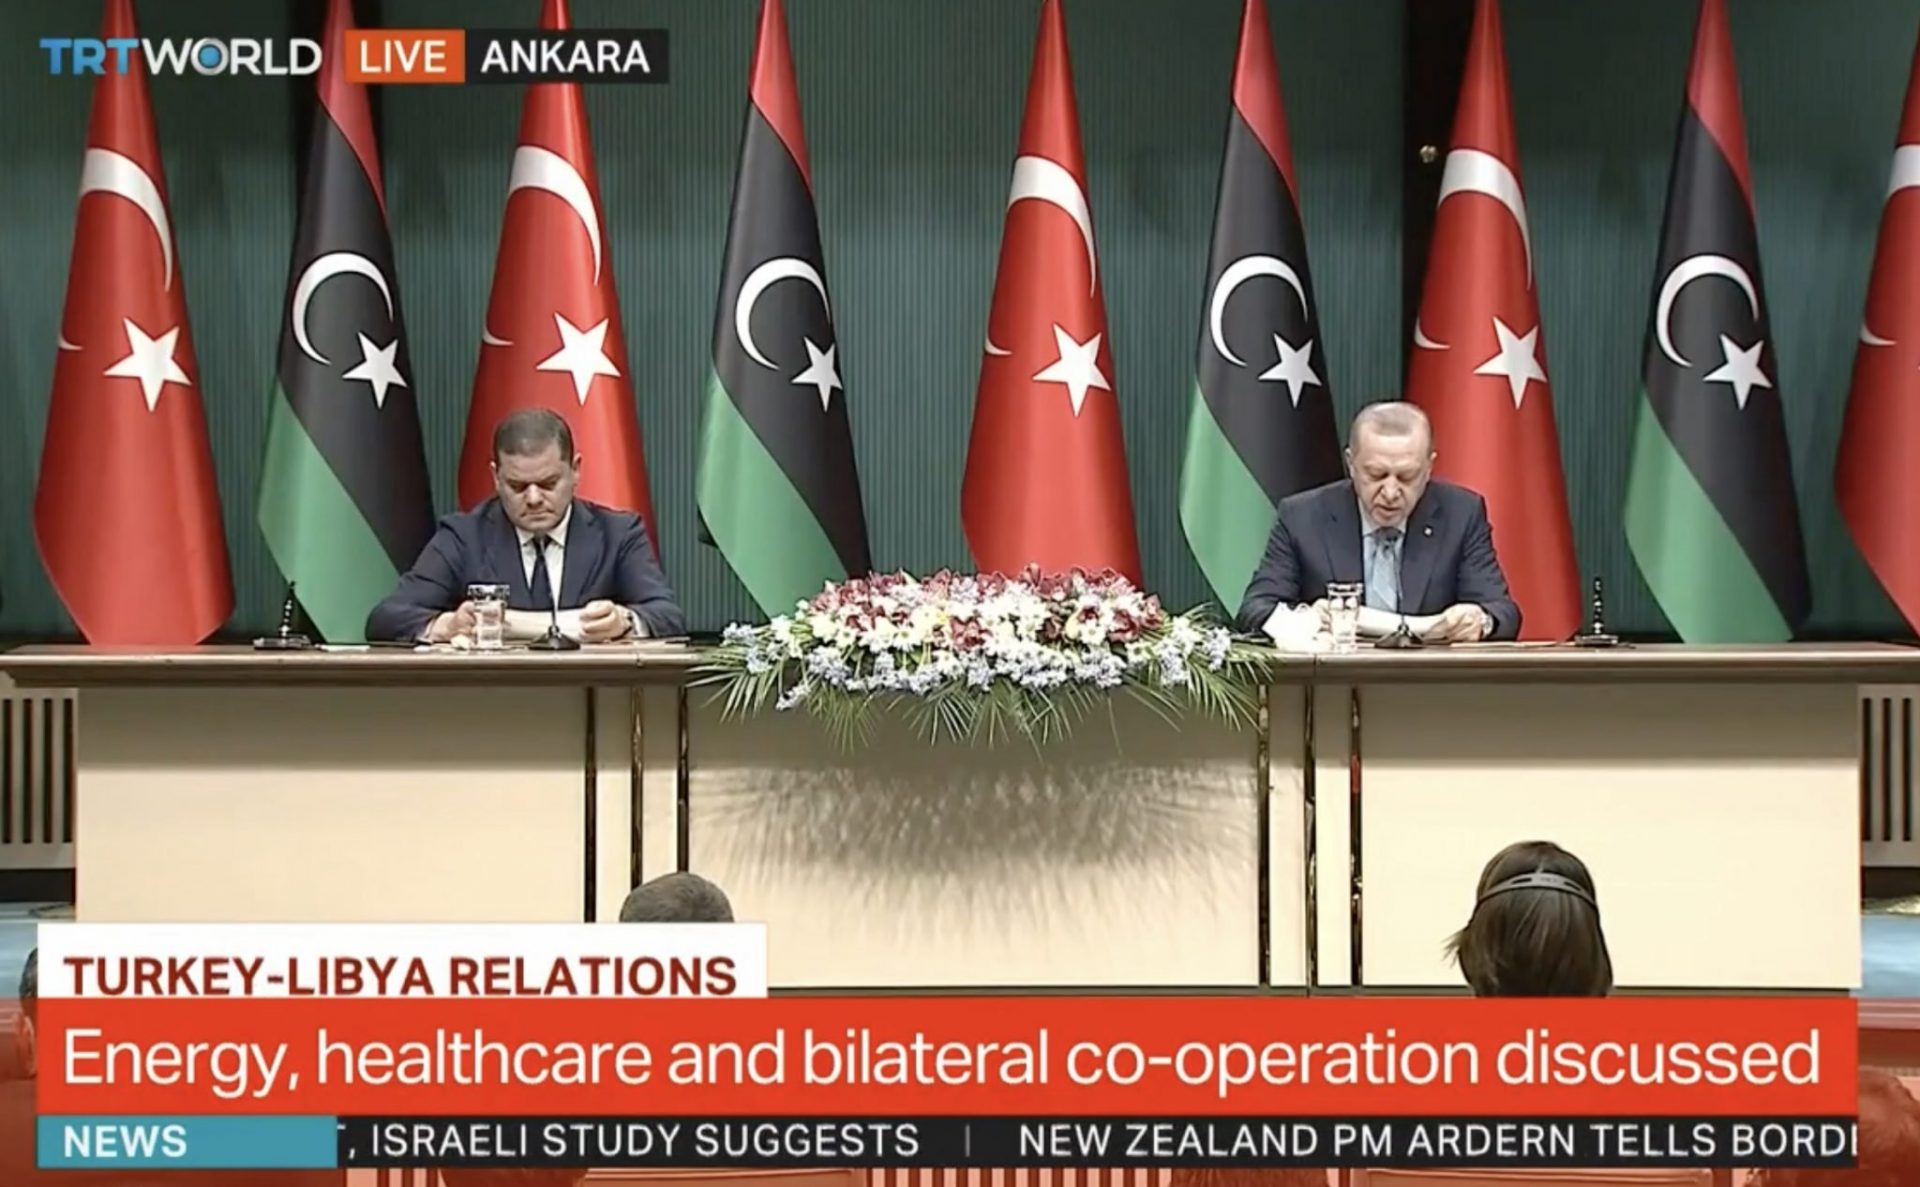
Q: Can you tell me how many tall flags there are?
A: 9